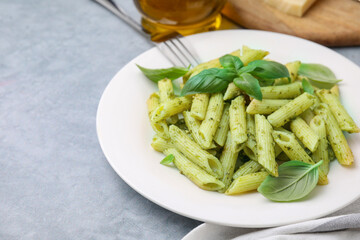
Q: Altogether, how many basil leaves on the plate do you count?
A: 9